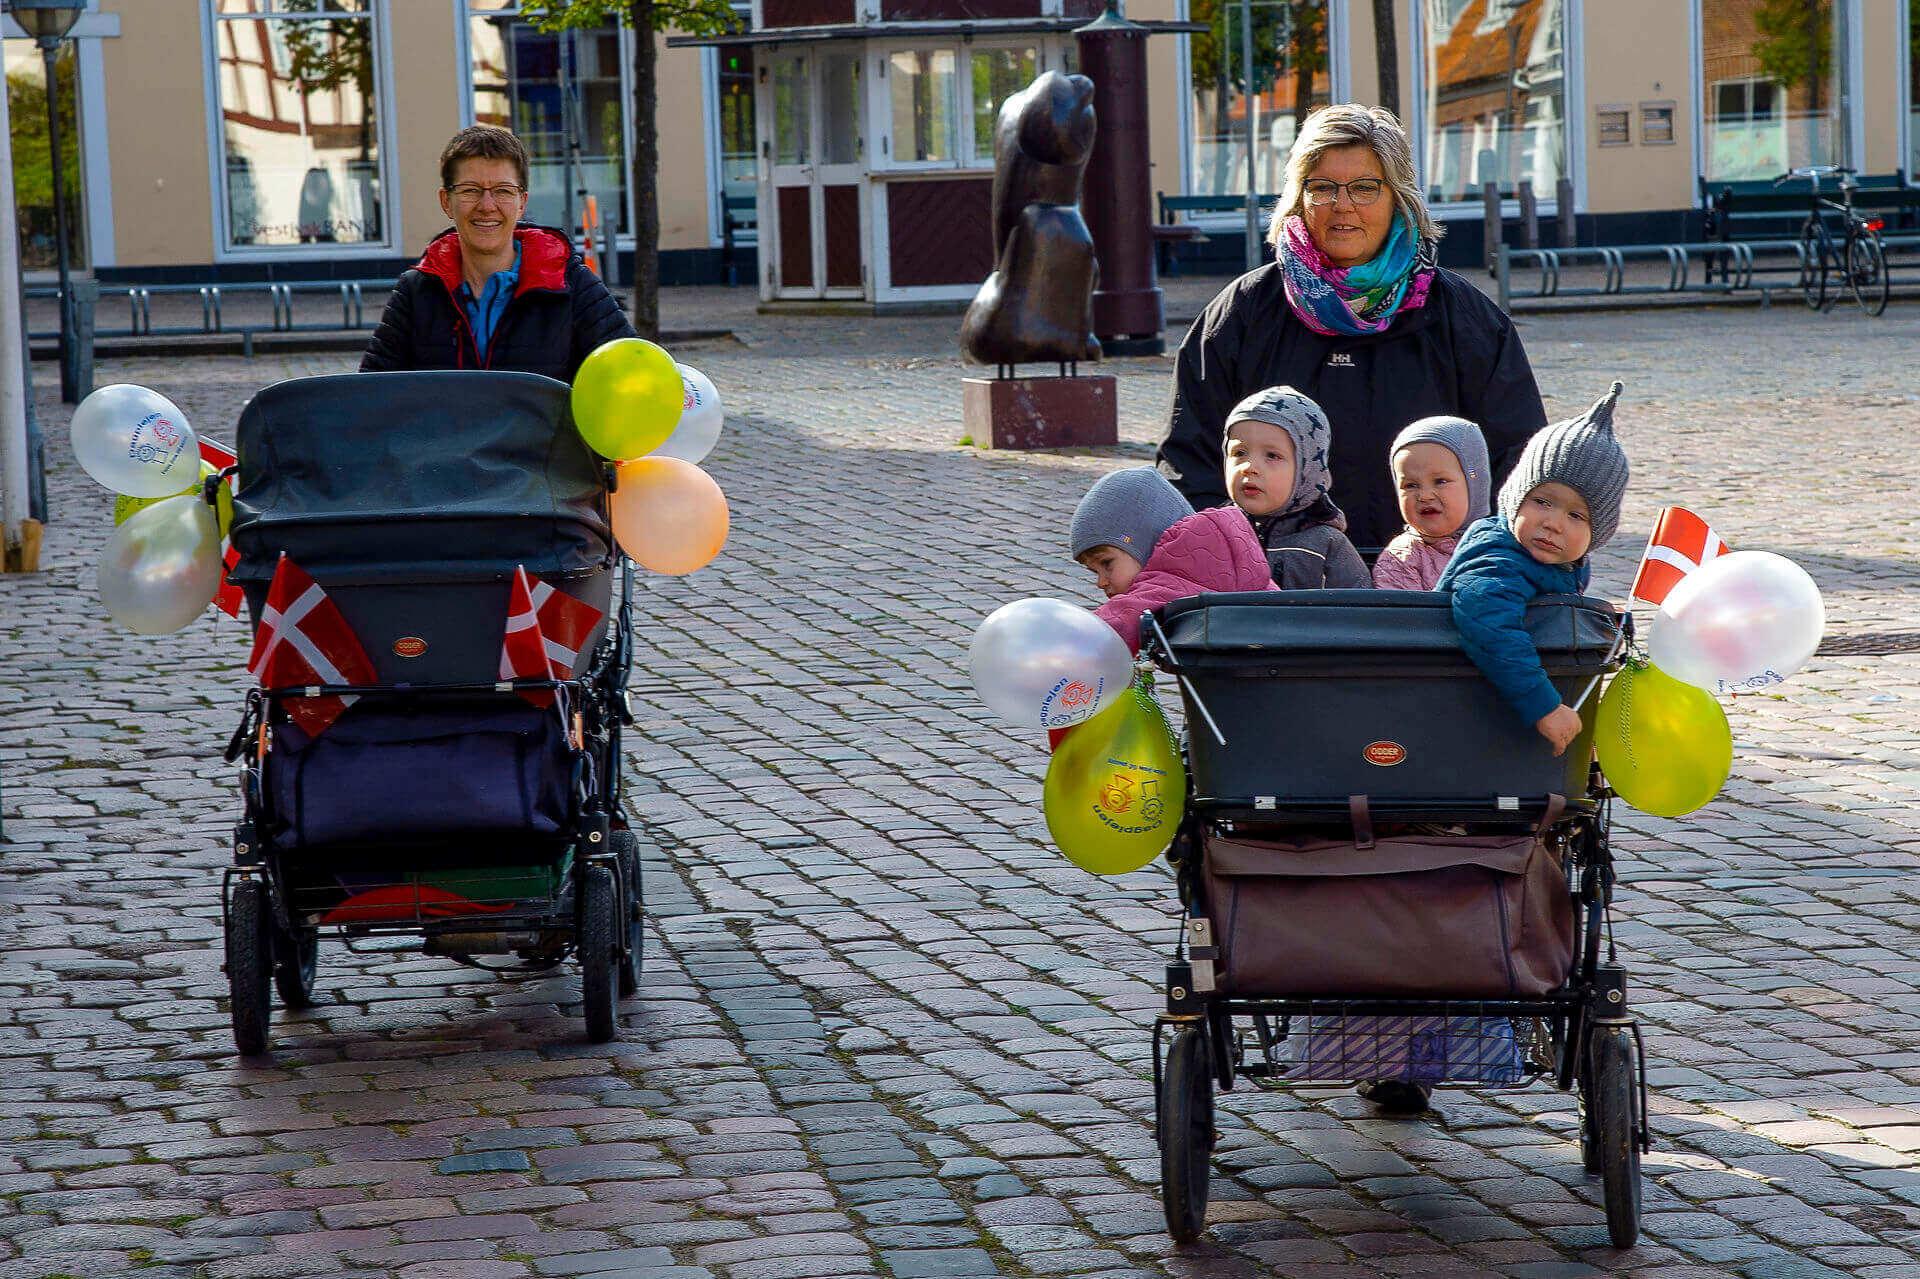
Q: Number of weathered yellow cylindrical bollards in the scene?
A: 0